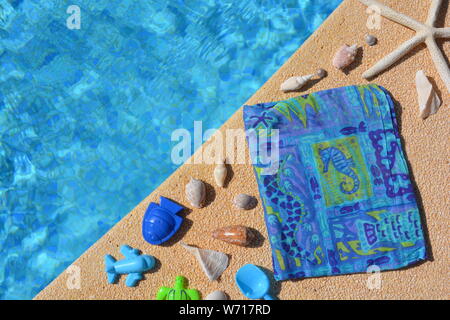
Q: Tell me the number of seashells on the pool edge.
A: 11